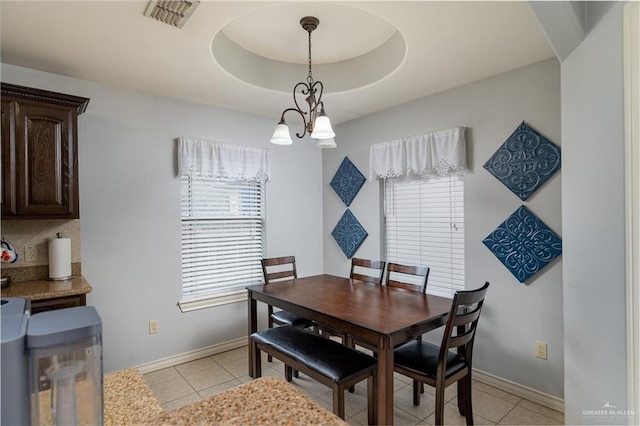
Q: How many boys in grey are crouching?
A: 0